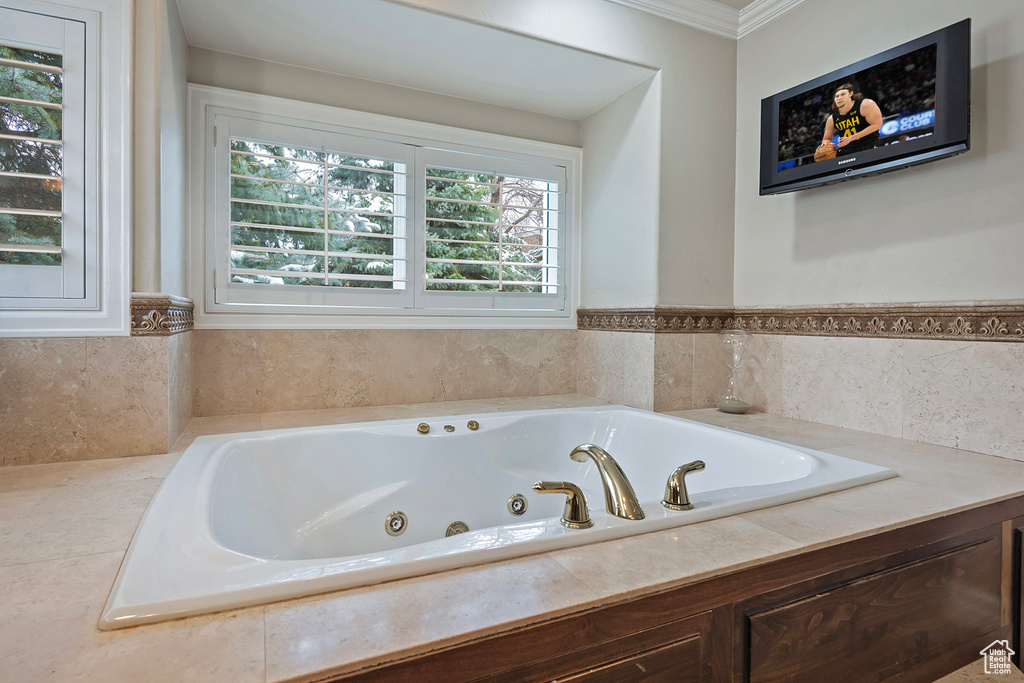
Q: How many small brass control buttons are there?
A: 3